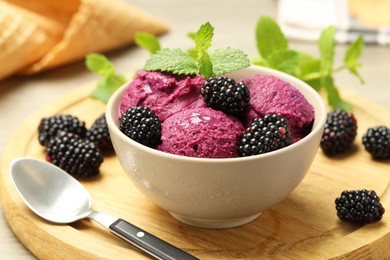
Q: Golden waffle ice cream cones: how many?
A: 2